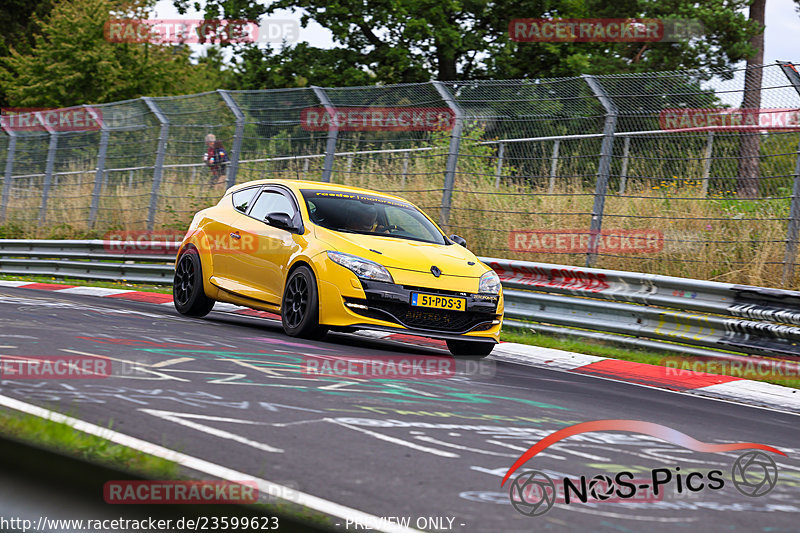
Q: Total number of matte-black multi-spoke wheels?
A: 2